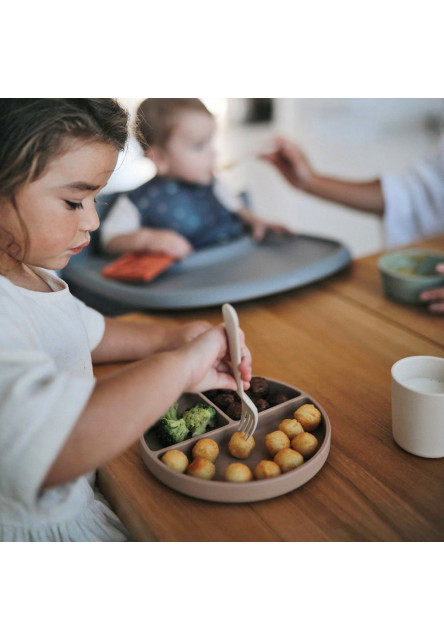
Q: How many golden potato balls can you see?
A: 11